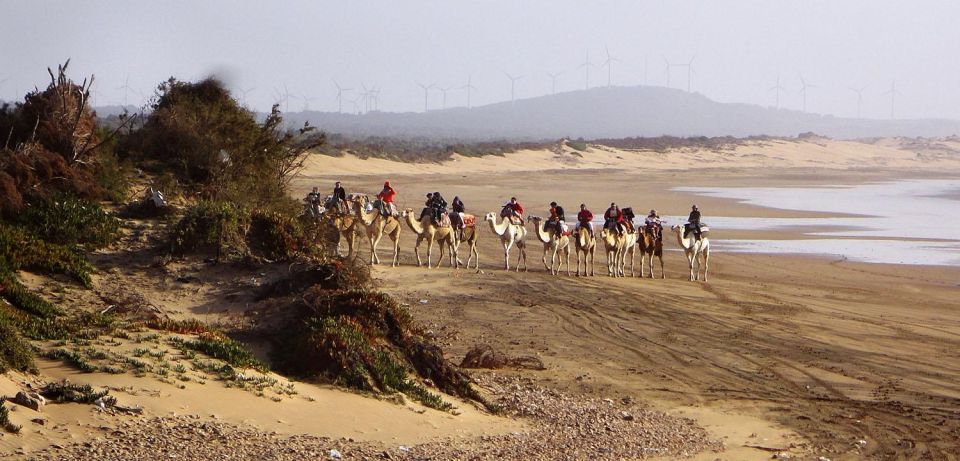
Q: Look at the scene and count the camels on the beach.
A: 12